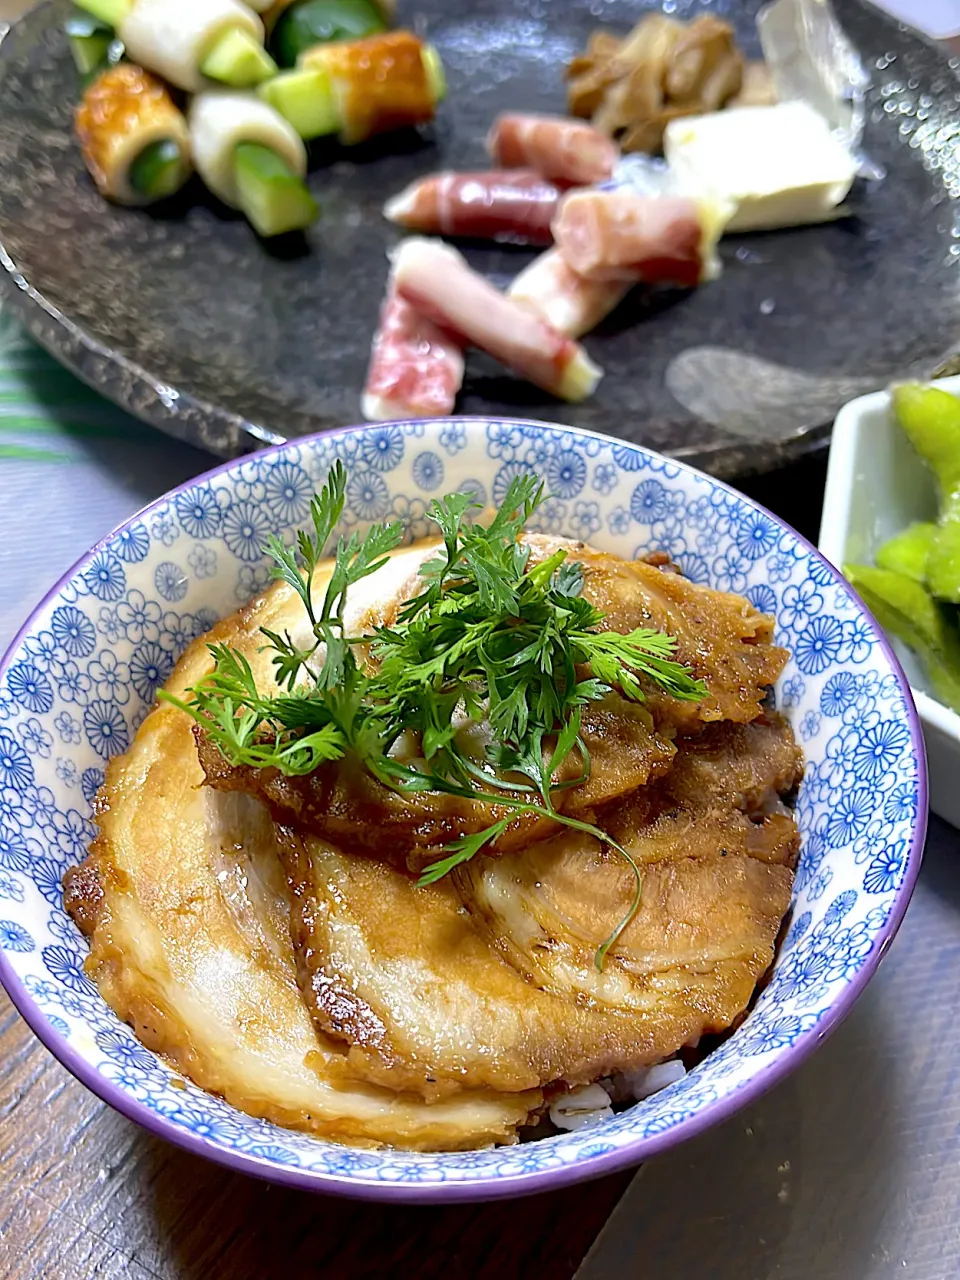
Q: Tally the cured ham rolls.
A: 6